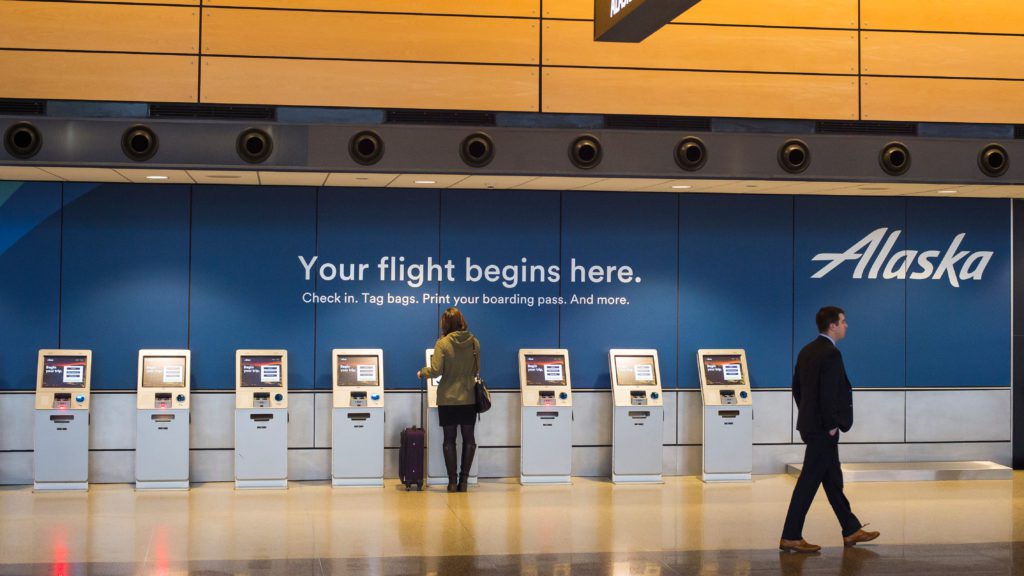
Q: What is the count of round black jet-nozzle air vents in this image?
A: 10